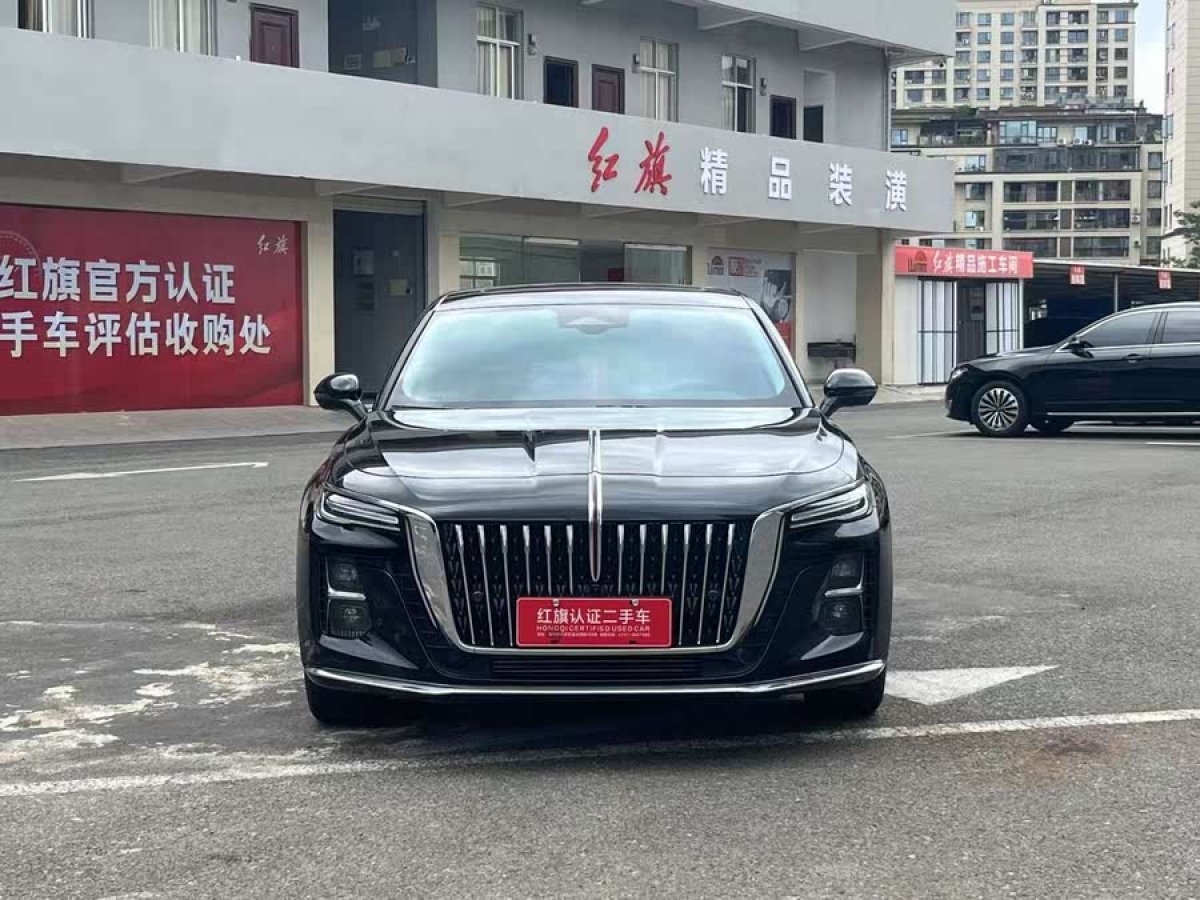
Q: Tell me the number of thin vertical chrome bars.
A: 12